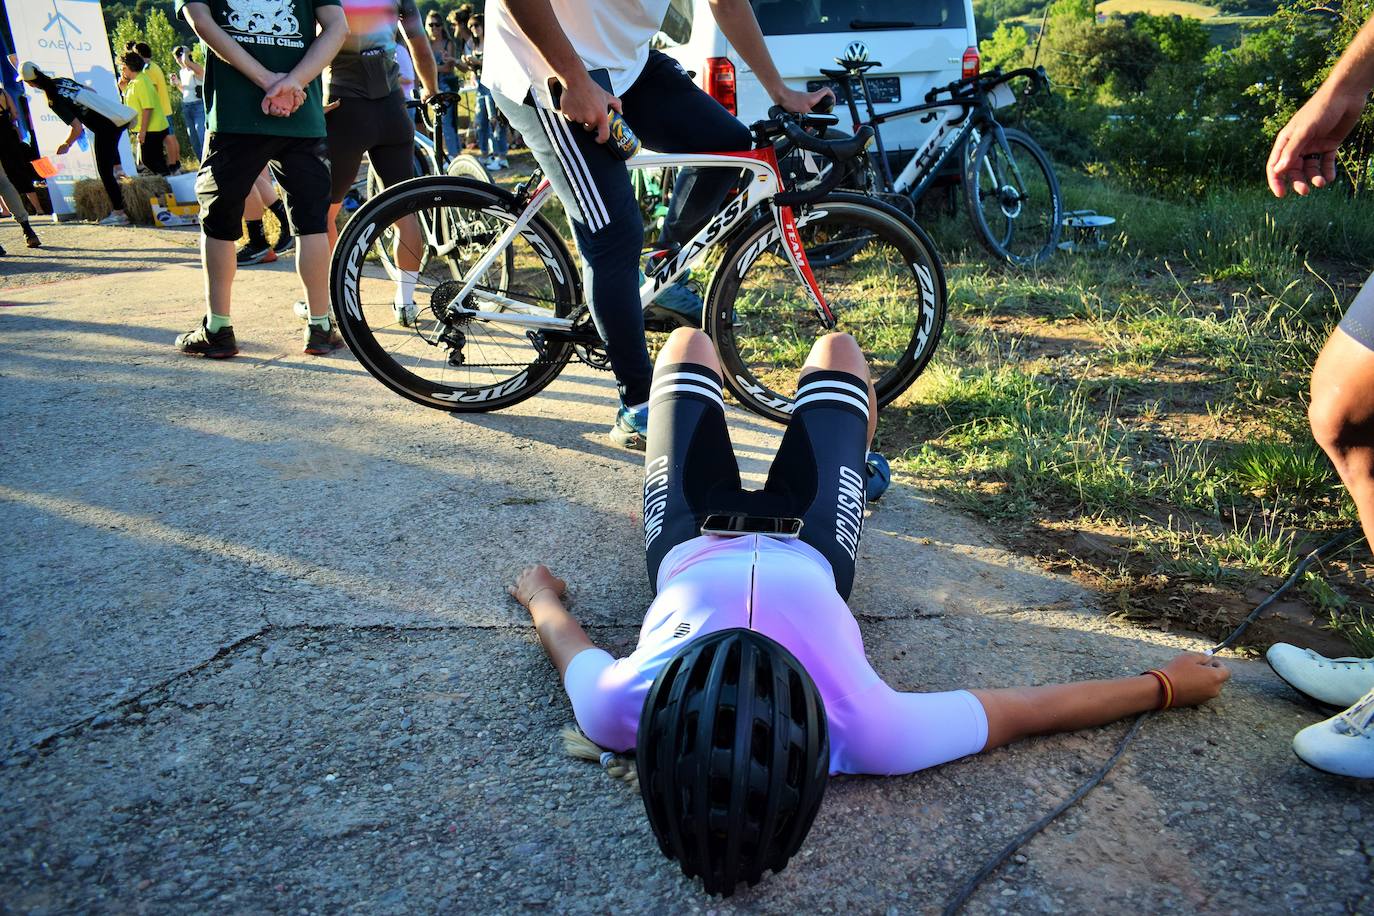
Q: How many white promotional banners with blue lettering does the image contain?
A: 1